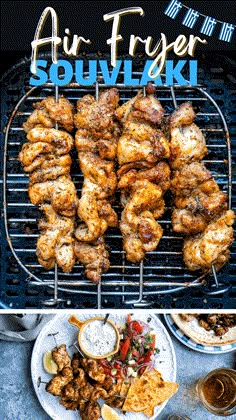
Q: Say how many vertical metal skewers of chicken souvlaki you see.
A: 4